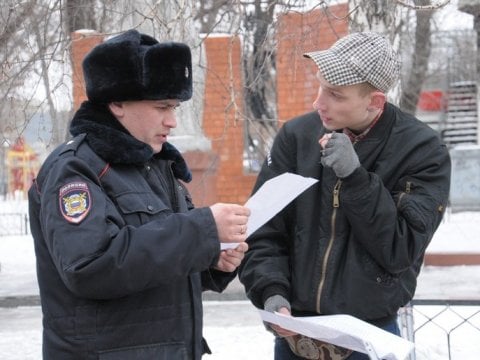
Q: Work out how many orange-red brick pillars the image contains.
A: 3